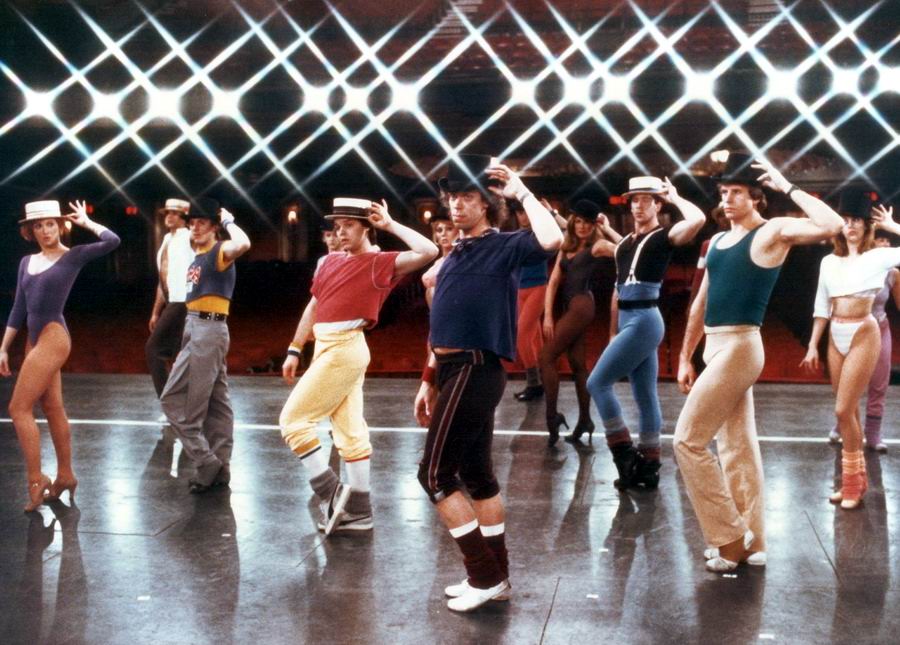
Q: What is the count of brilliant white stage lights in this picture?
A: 14